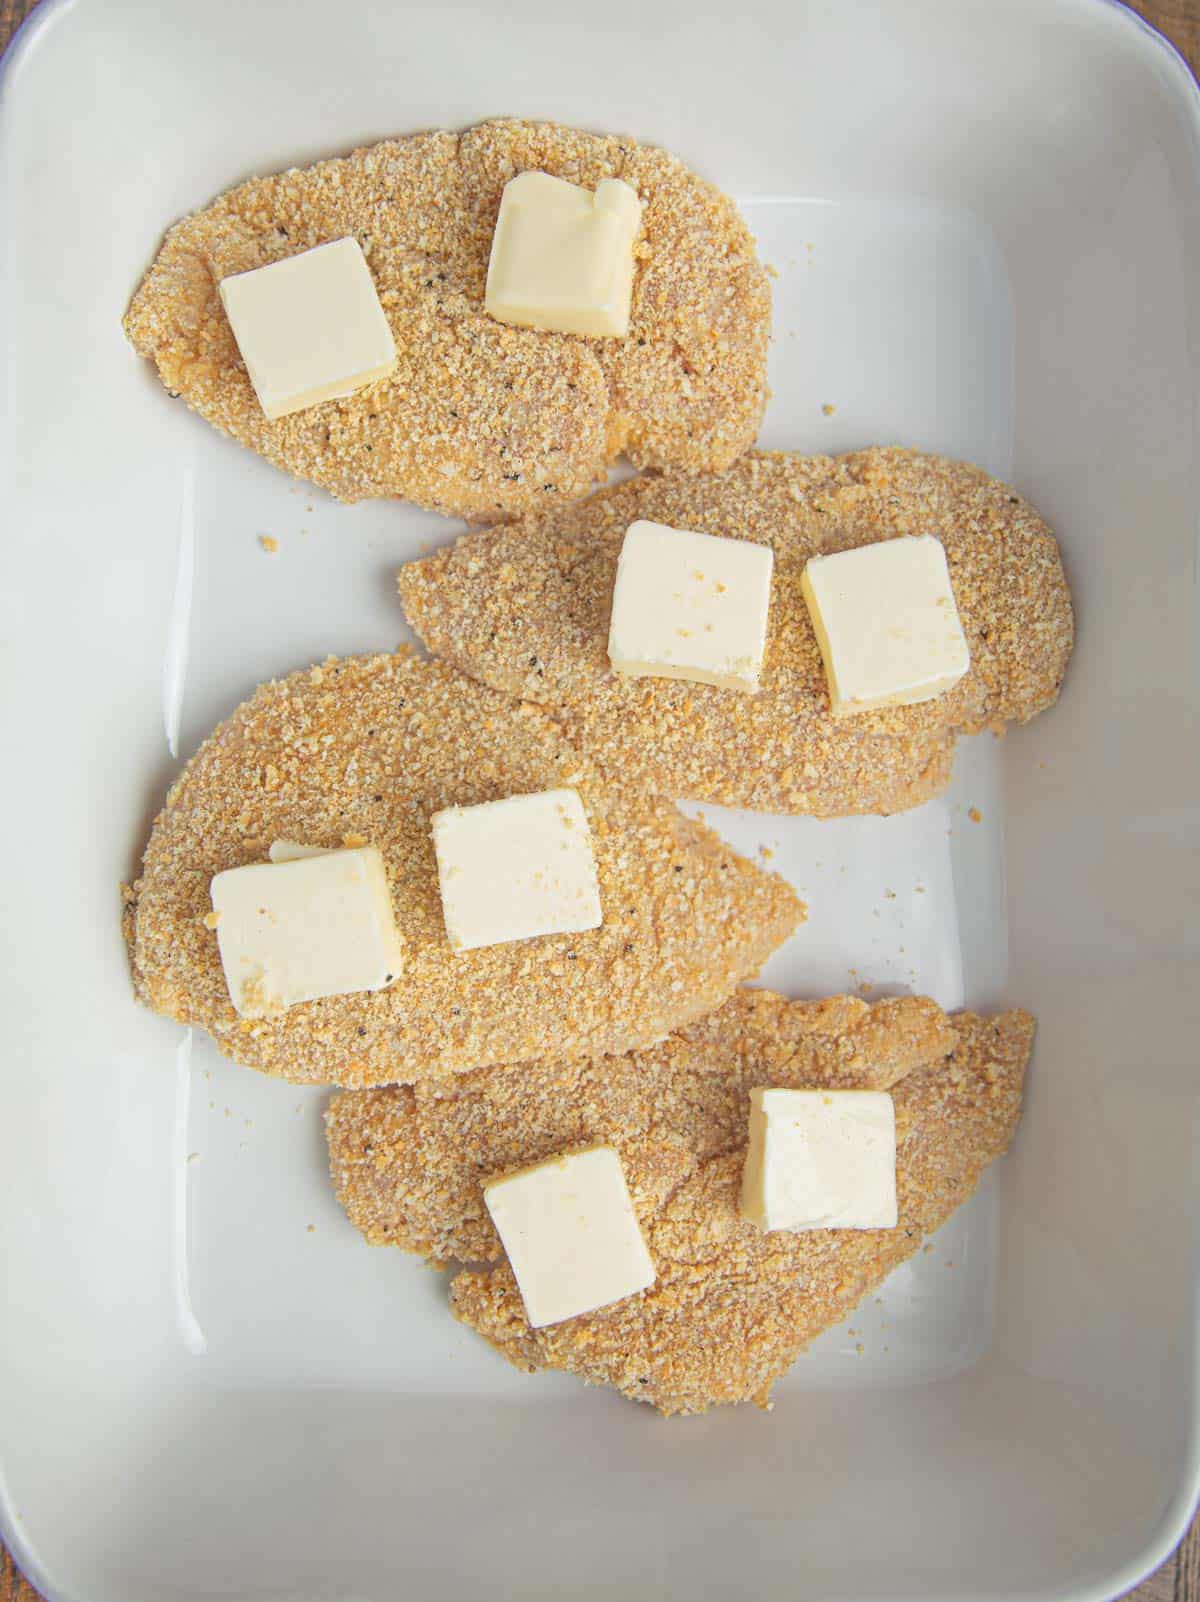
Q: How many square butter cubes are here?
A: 8